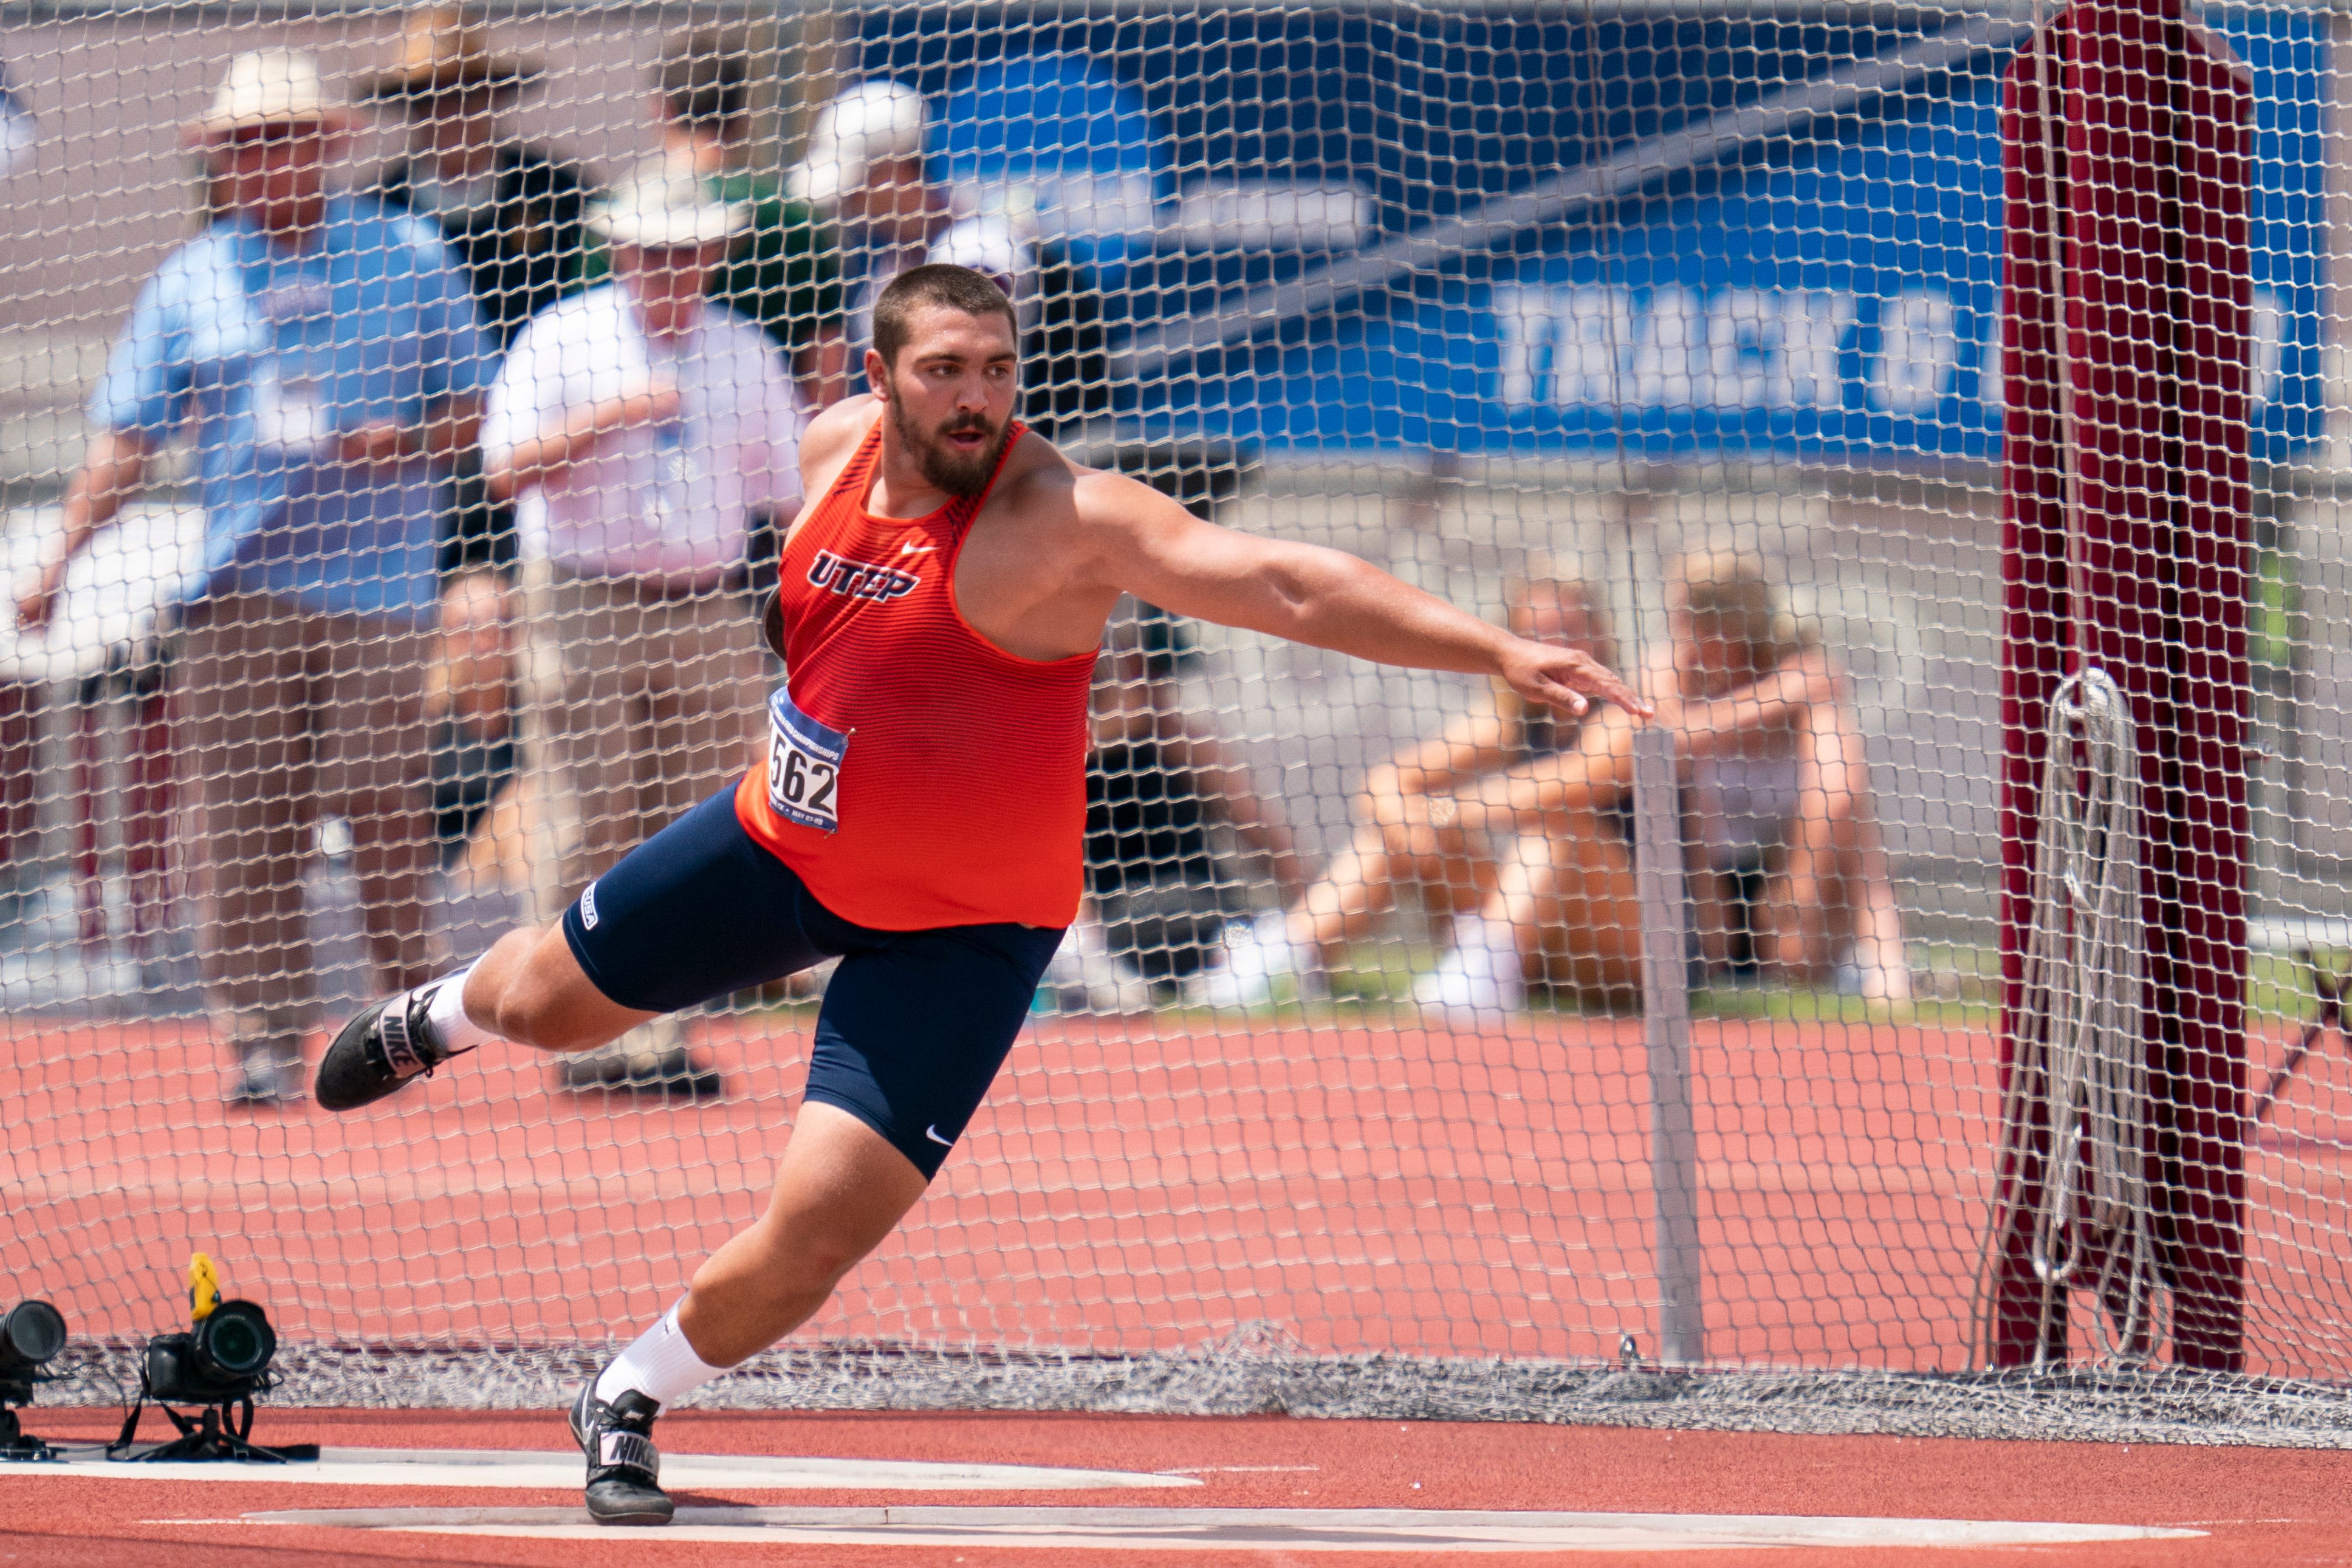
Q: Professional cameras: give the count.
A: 2